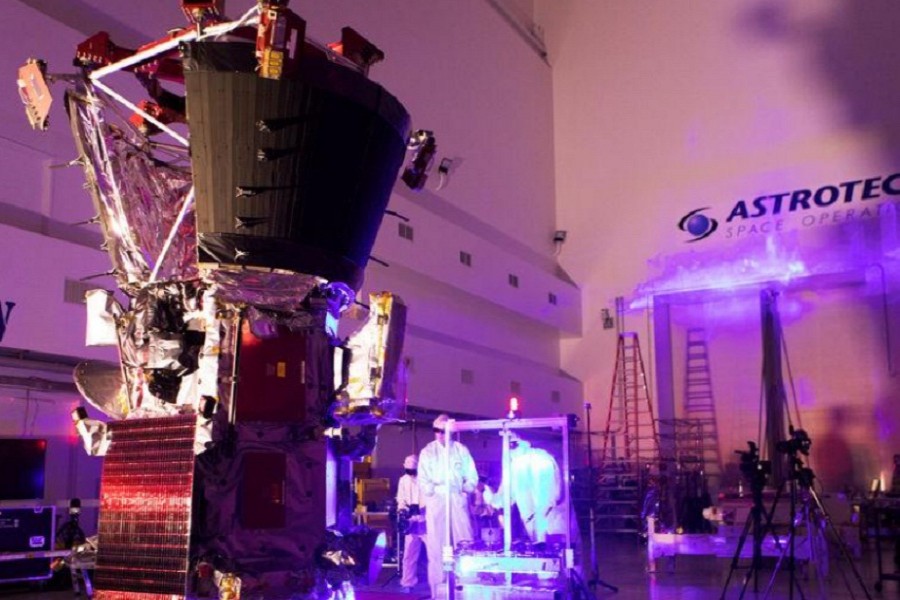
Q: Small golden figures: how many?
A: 0